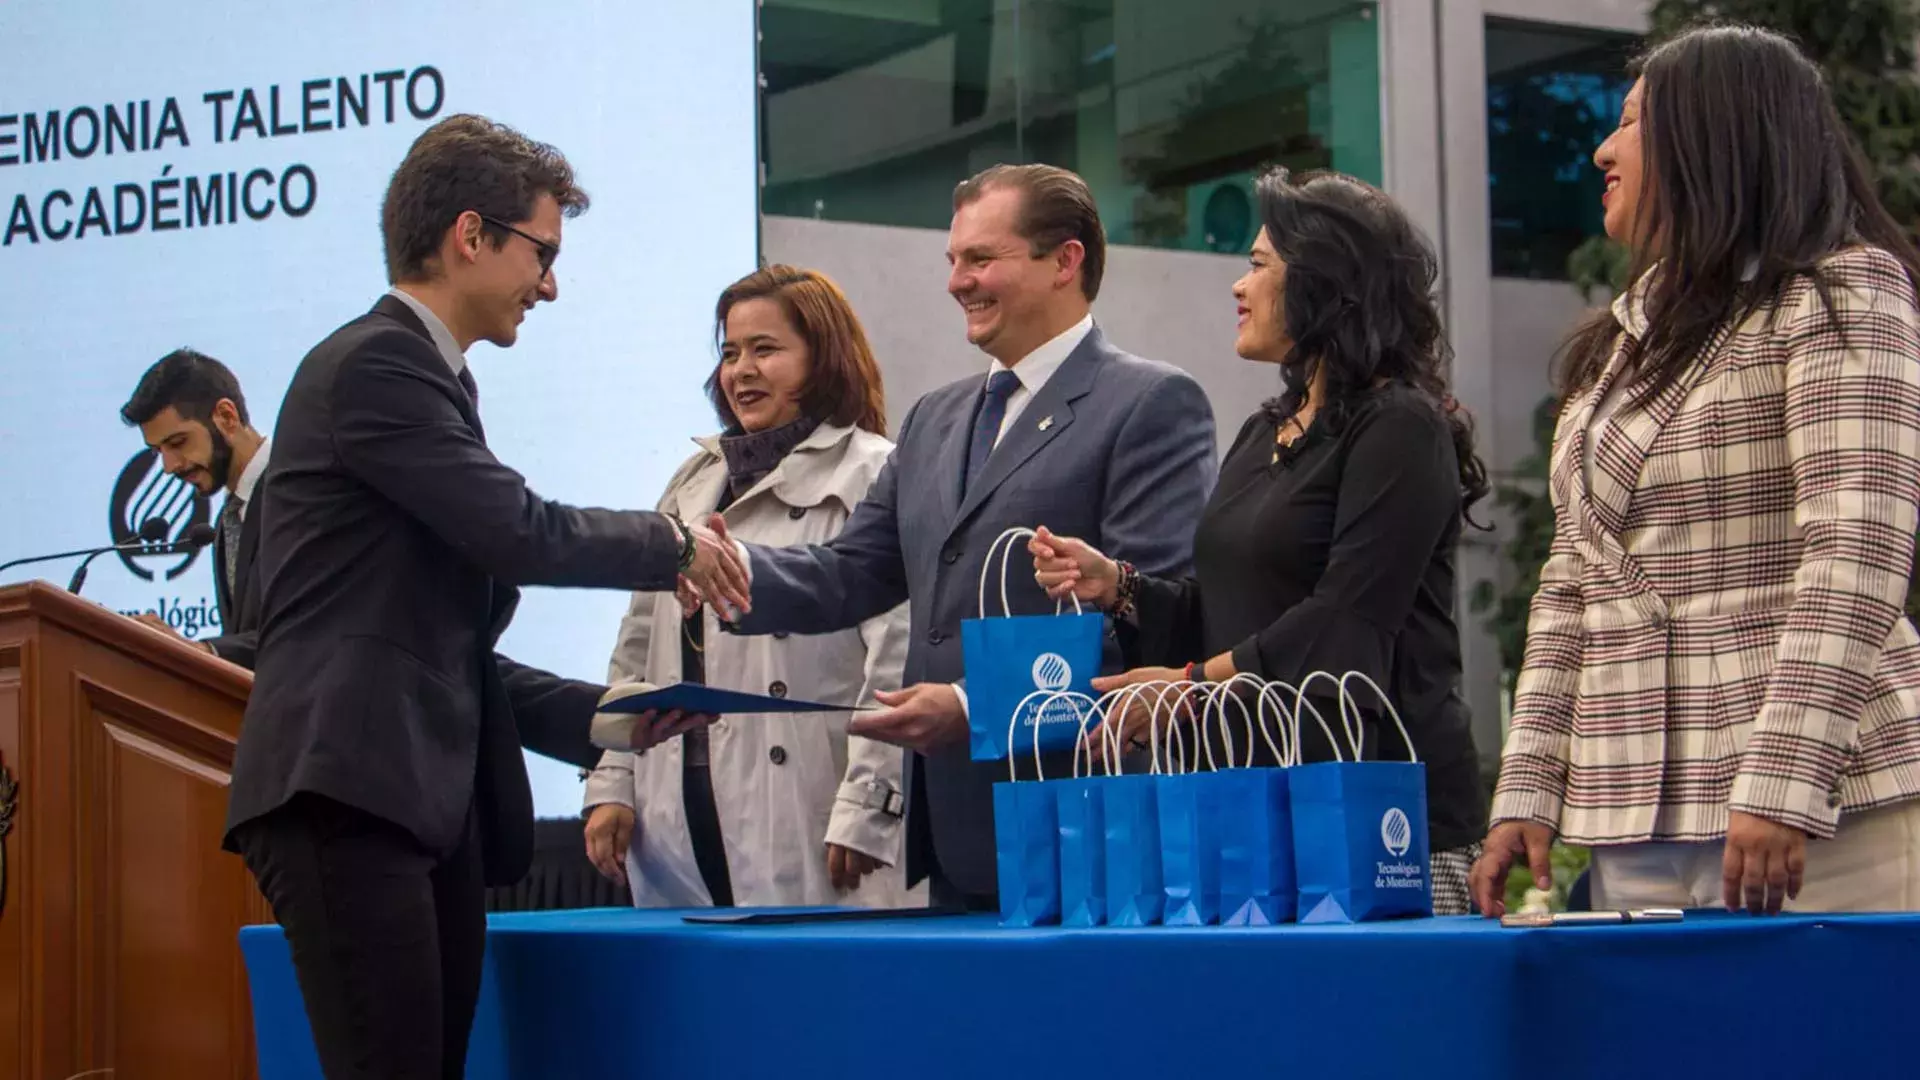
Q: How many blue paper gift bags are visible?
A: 7